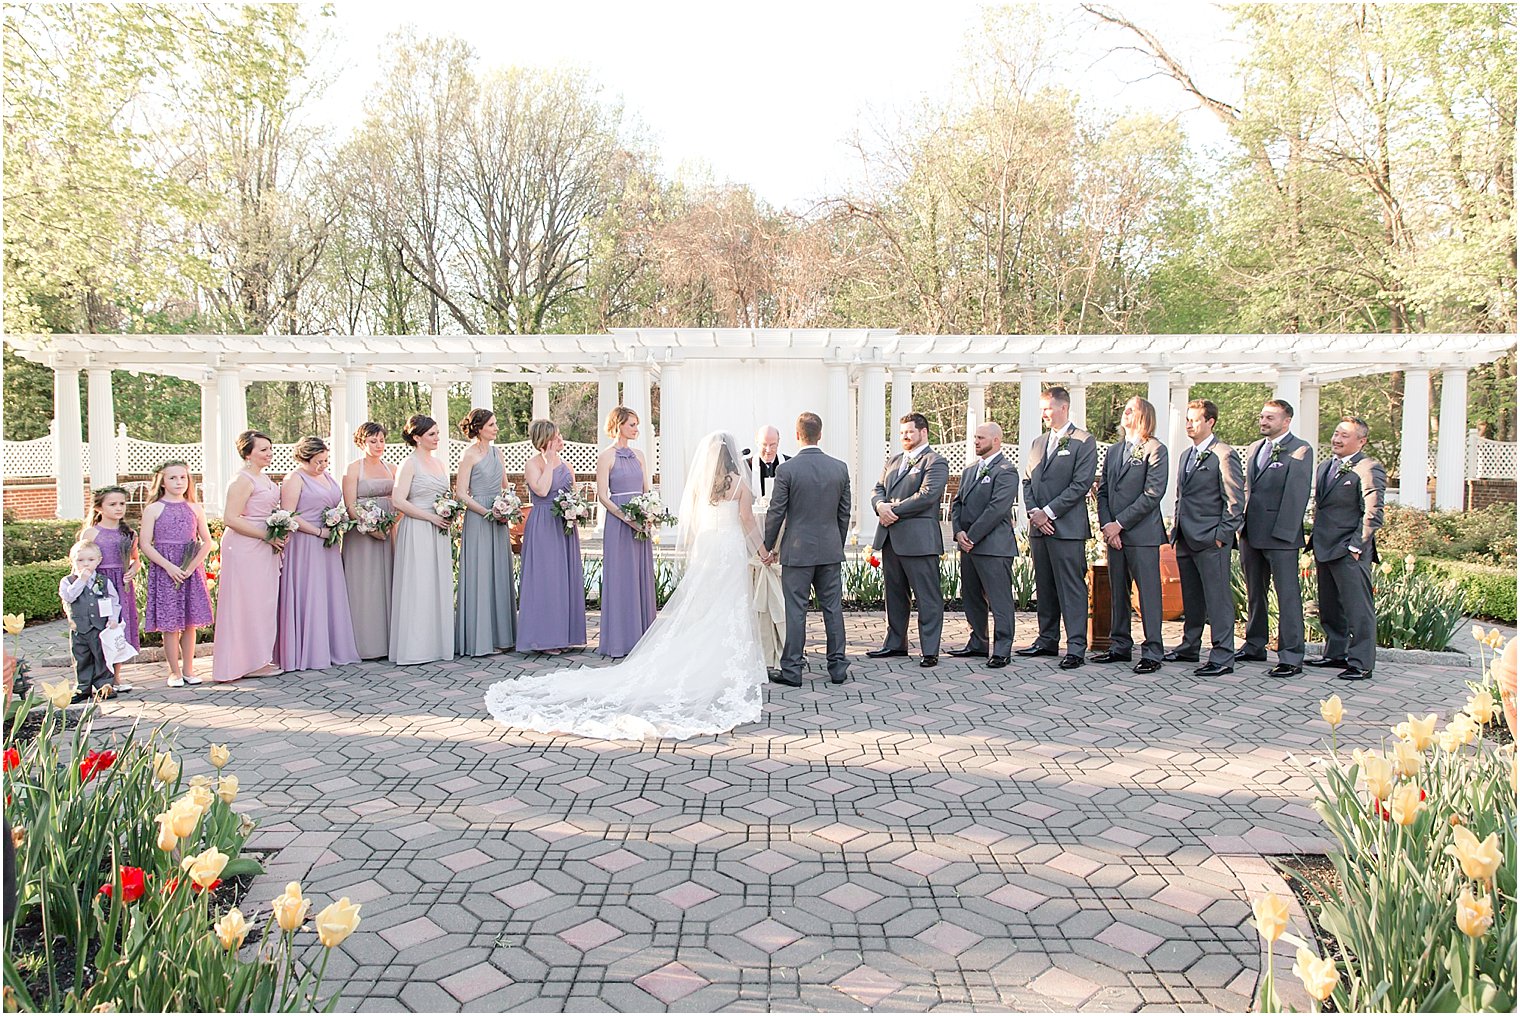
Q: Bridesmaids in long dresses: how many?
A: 7